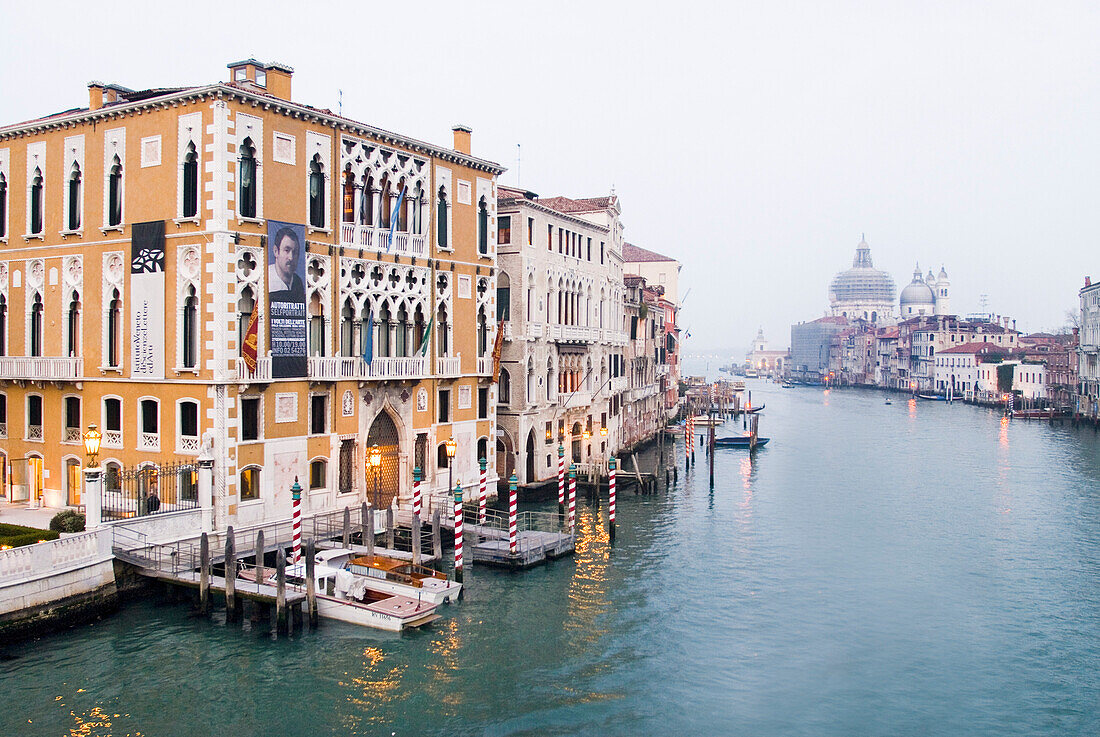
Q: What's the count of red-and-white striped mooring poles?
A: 10